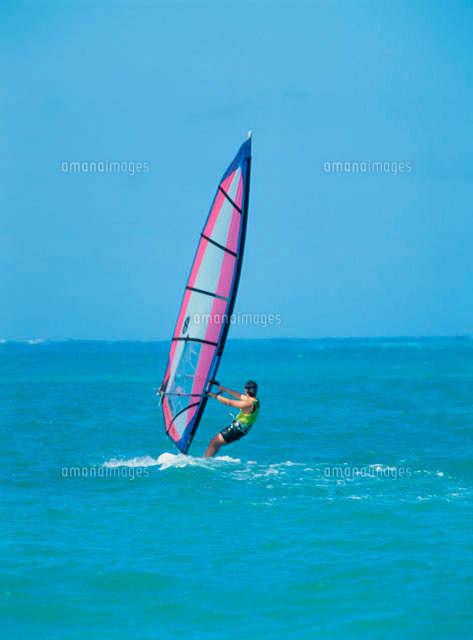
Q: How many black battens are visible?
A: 5